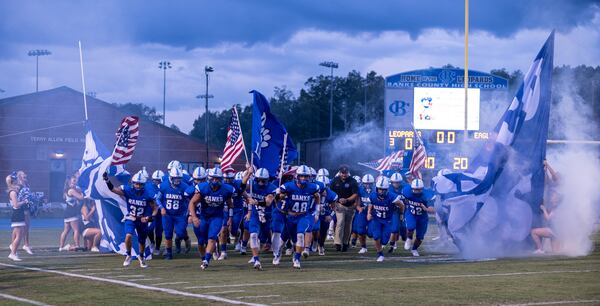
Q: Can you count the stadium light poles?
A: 4